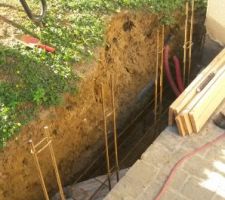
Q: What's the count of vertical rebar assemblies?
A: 4